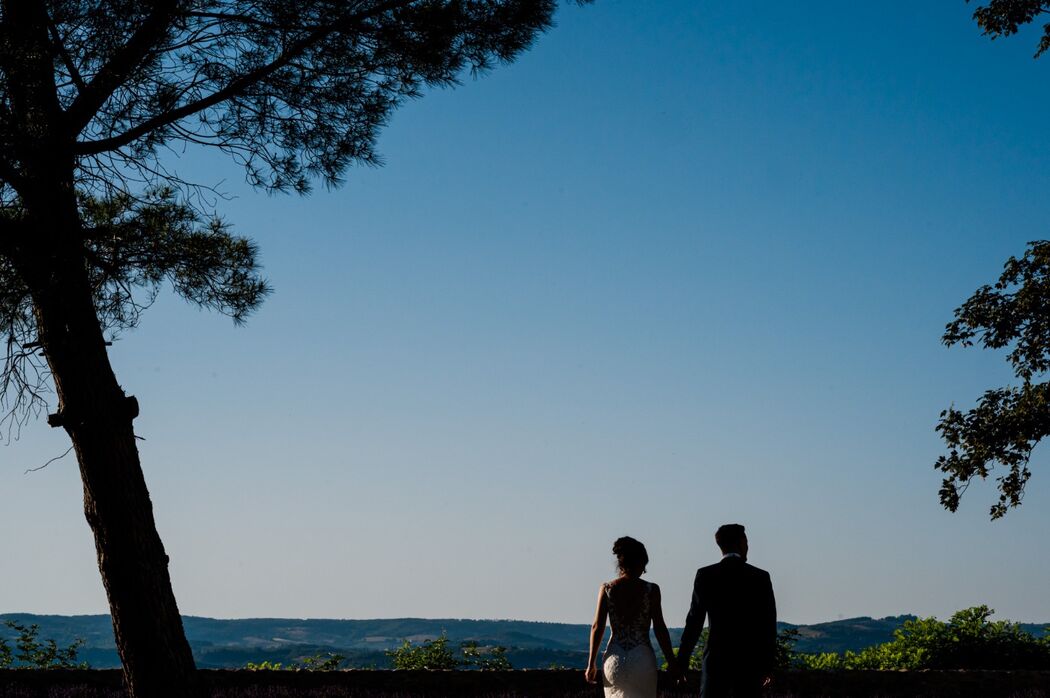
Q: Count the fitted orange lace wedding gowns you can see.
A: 0